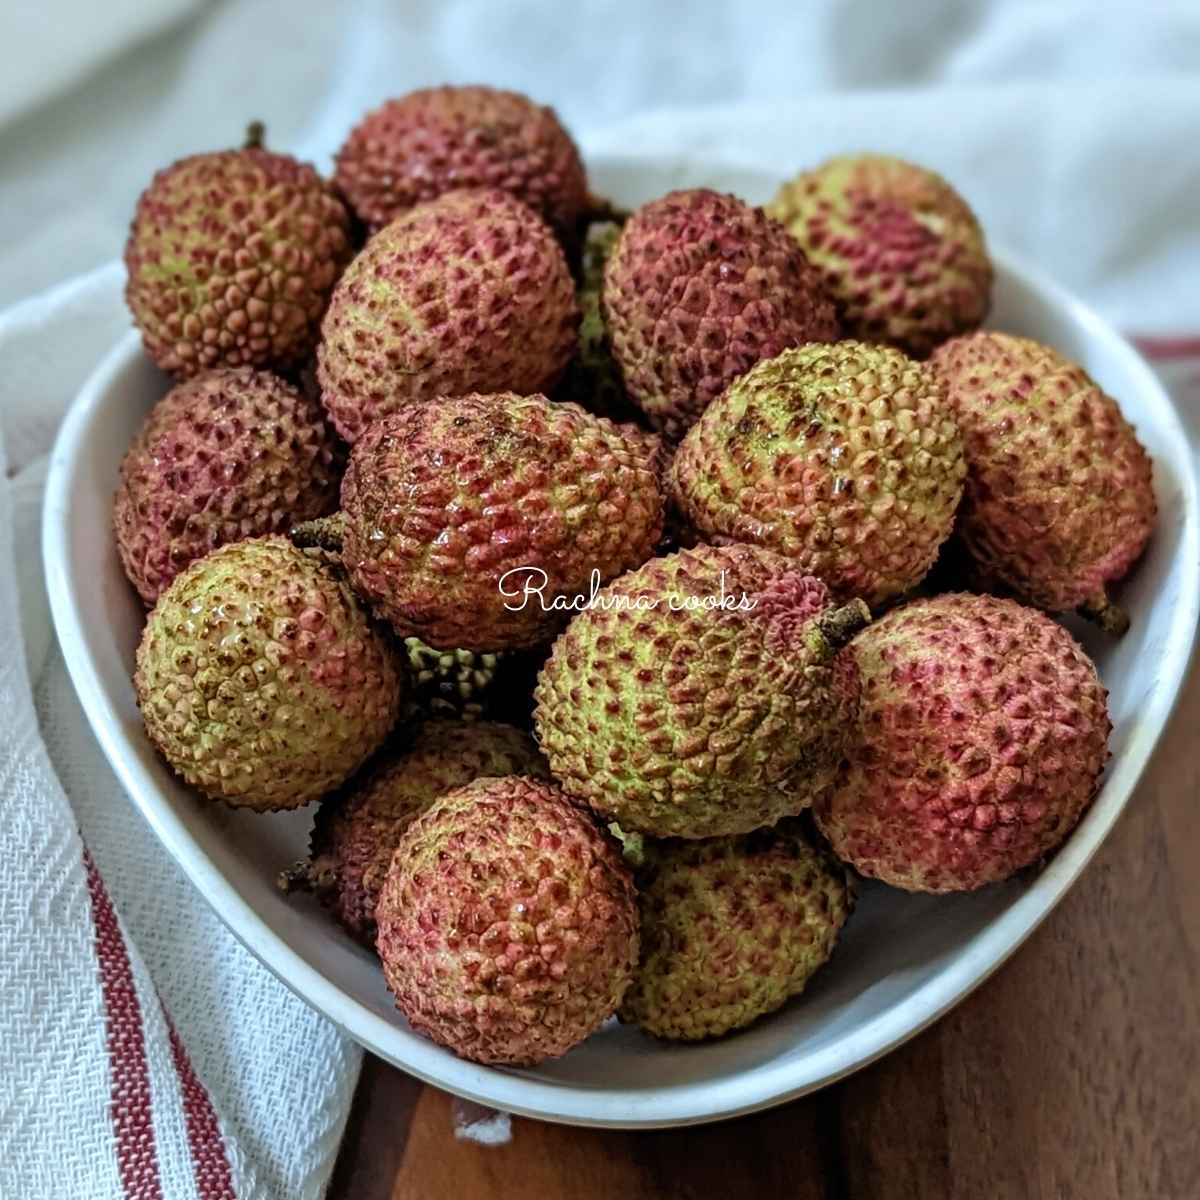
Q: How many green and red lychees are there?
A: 15